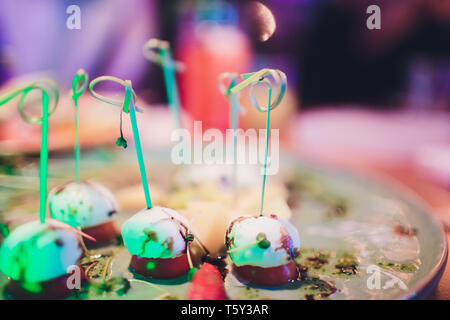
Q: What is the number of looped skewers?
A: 6